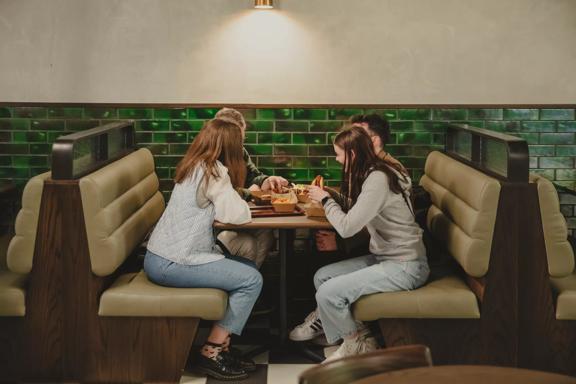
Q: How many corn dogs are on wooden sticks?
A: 0